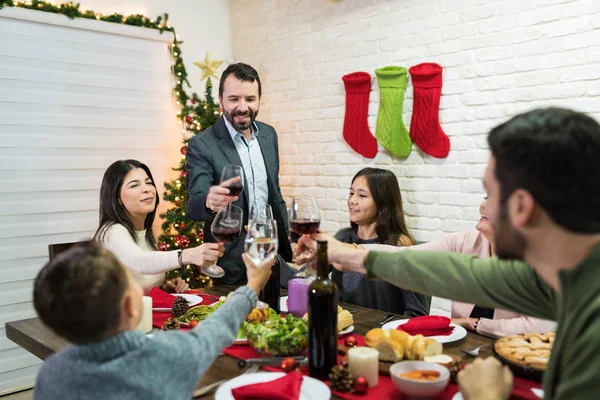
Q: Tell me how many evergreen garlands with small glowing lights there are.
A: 1